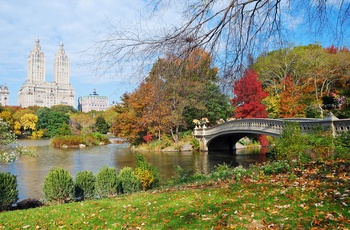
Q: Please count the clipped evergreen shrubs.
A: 5